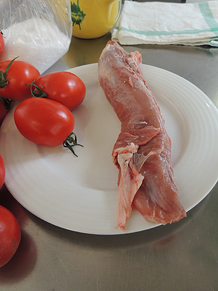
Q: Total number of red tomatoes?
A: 7